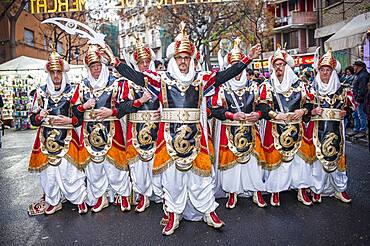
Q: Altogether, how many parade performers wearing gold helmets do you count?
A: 7